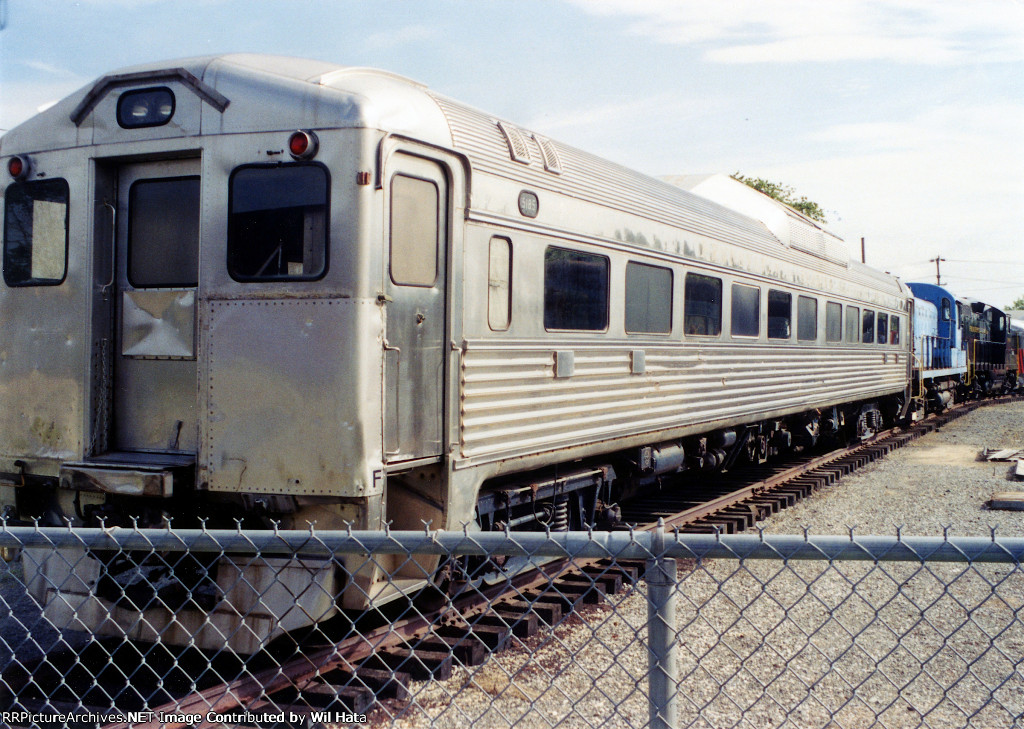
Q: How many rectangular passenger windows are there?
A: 11